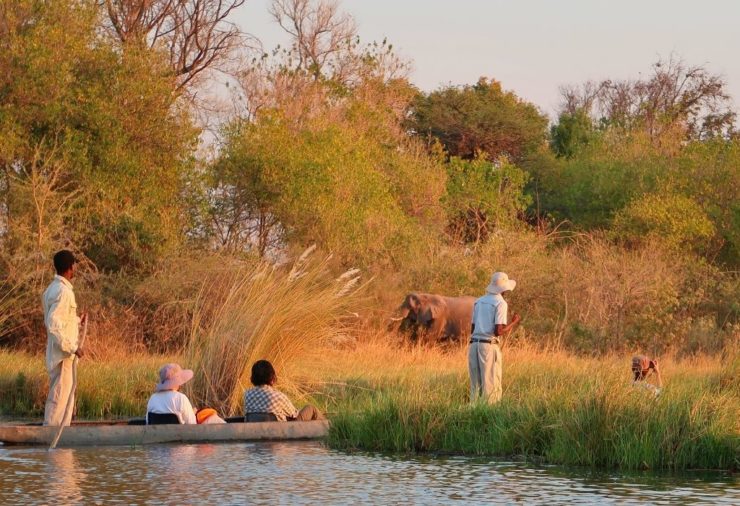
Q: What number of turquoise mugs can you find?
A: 0